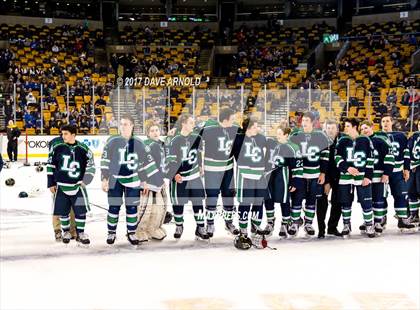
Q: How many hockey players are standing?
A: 12